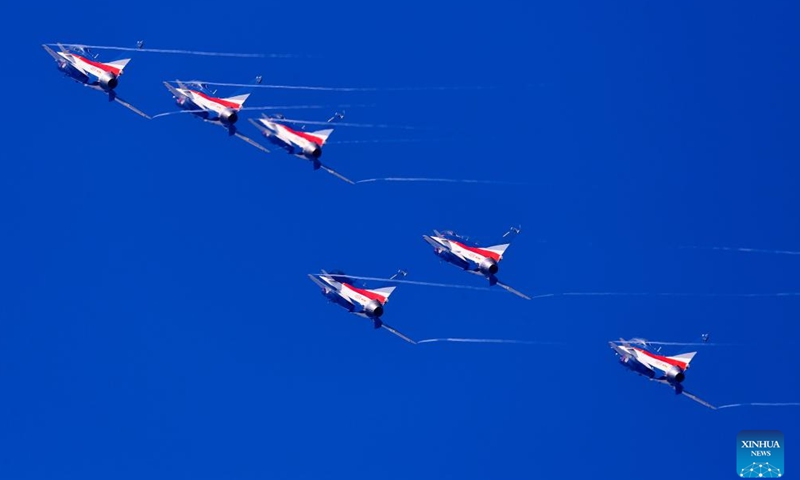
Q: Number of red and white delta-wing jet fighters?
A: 6